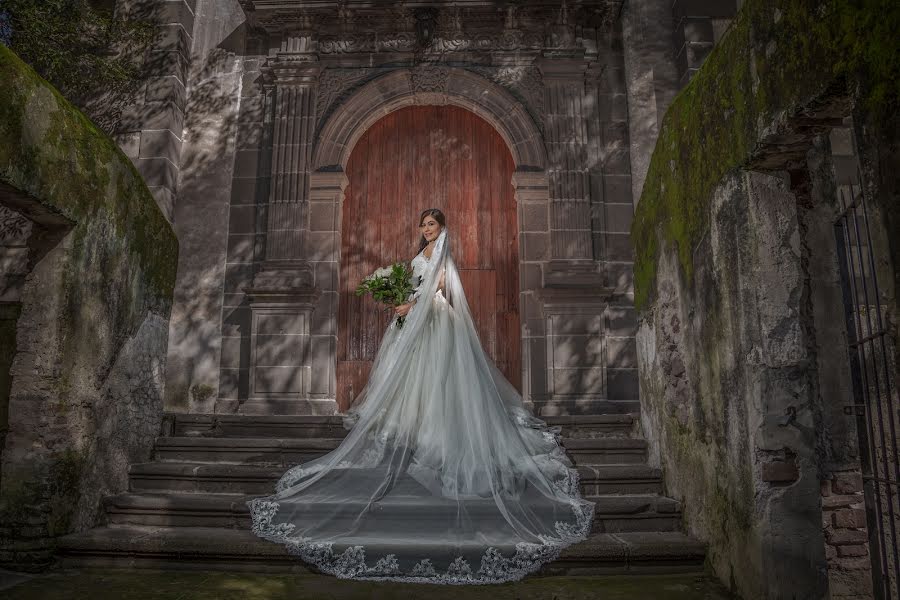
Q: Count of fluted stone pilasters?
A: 2